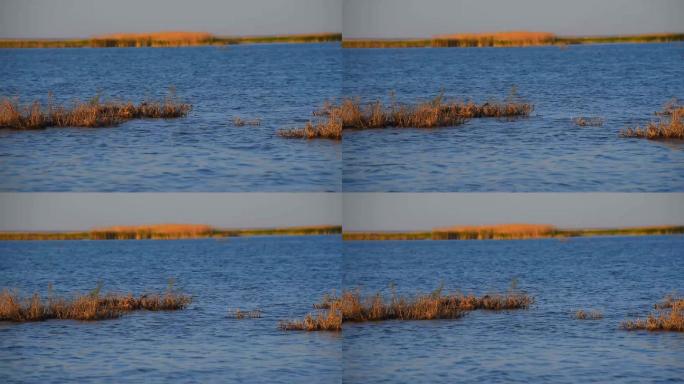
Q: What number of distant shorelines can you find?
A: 4